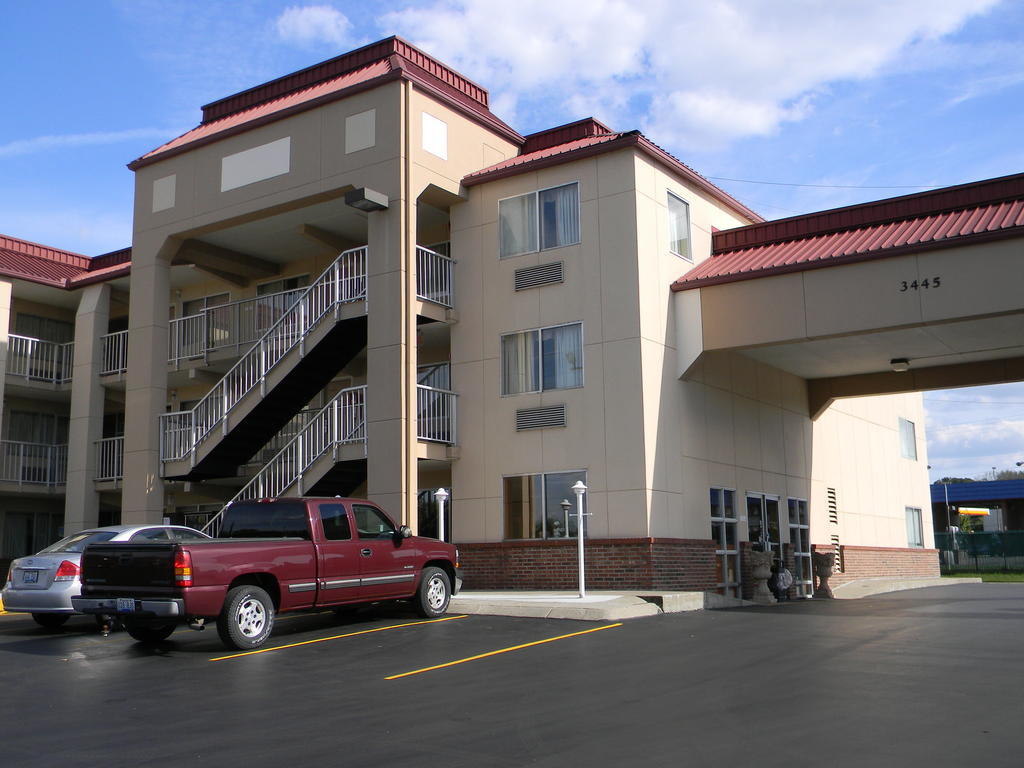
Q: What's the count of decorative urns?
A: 2